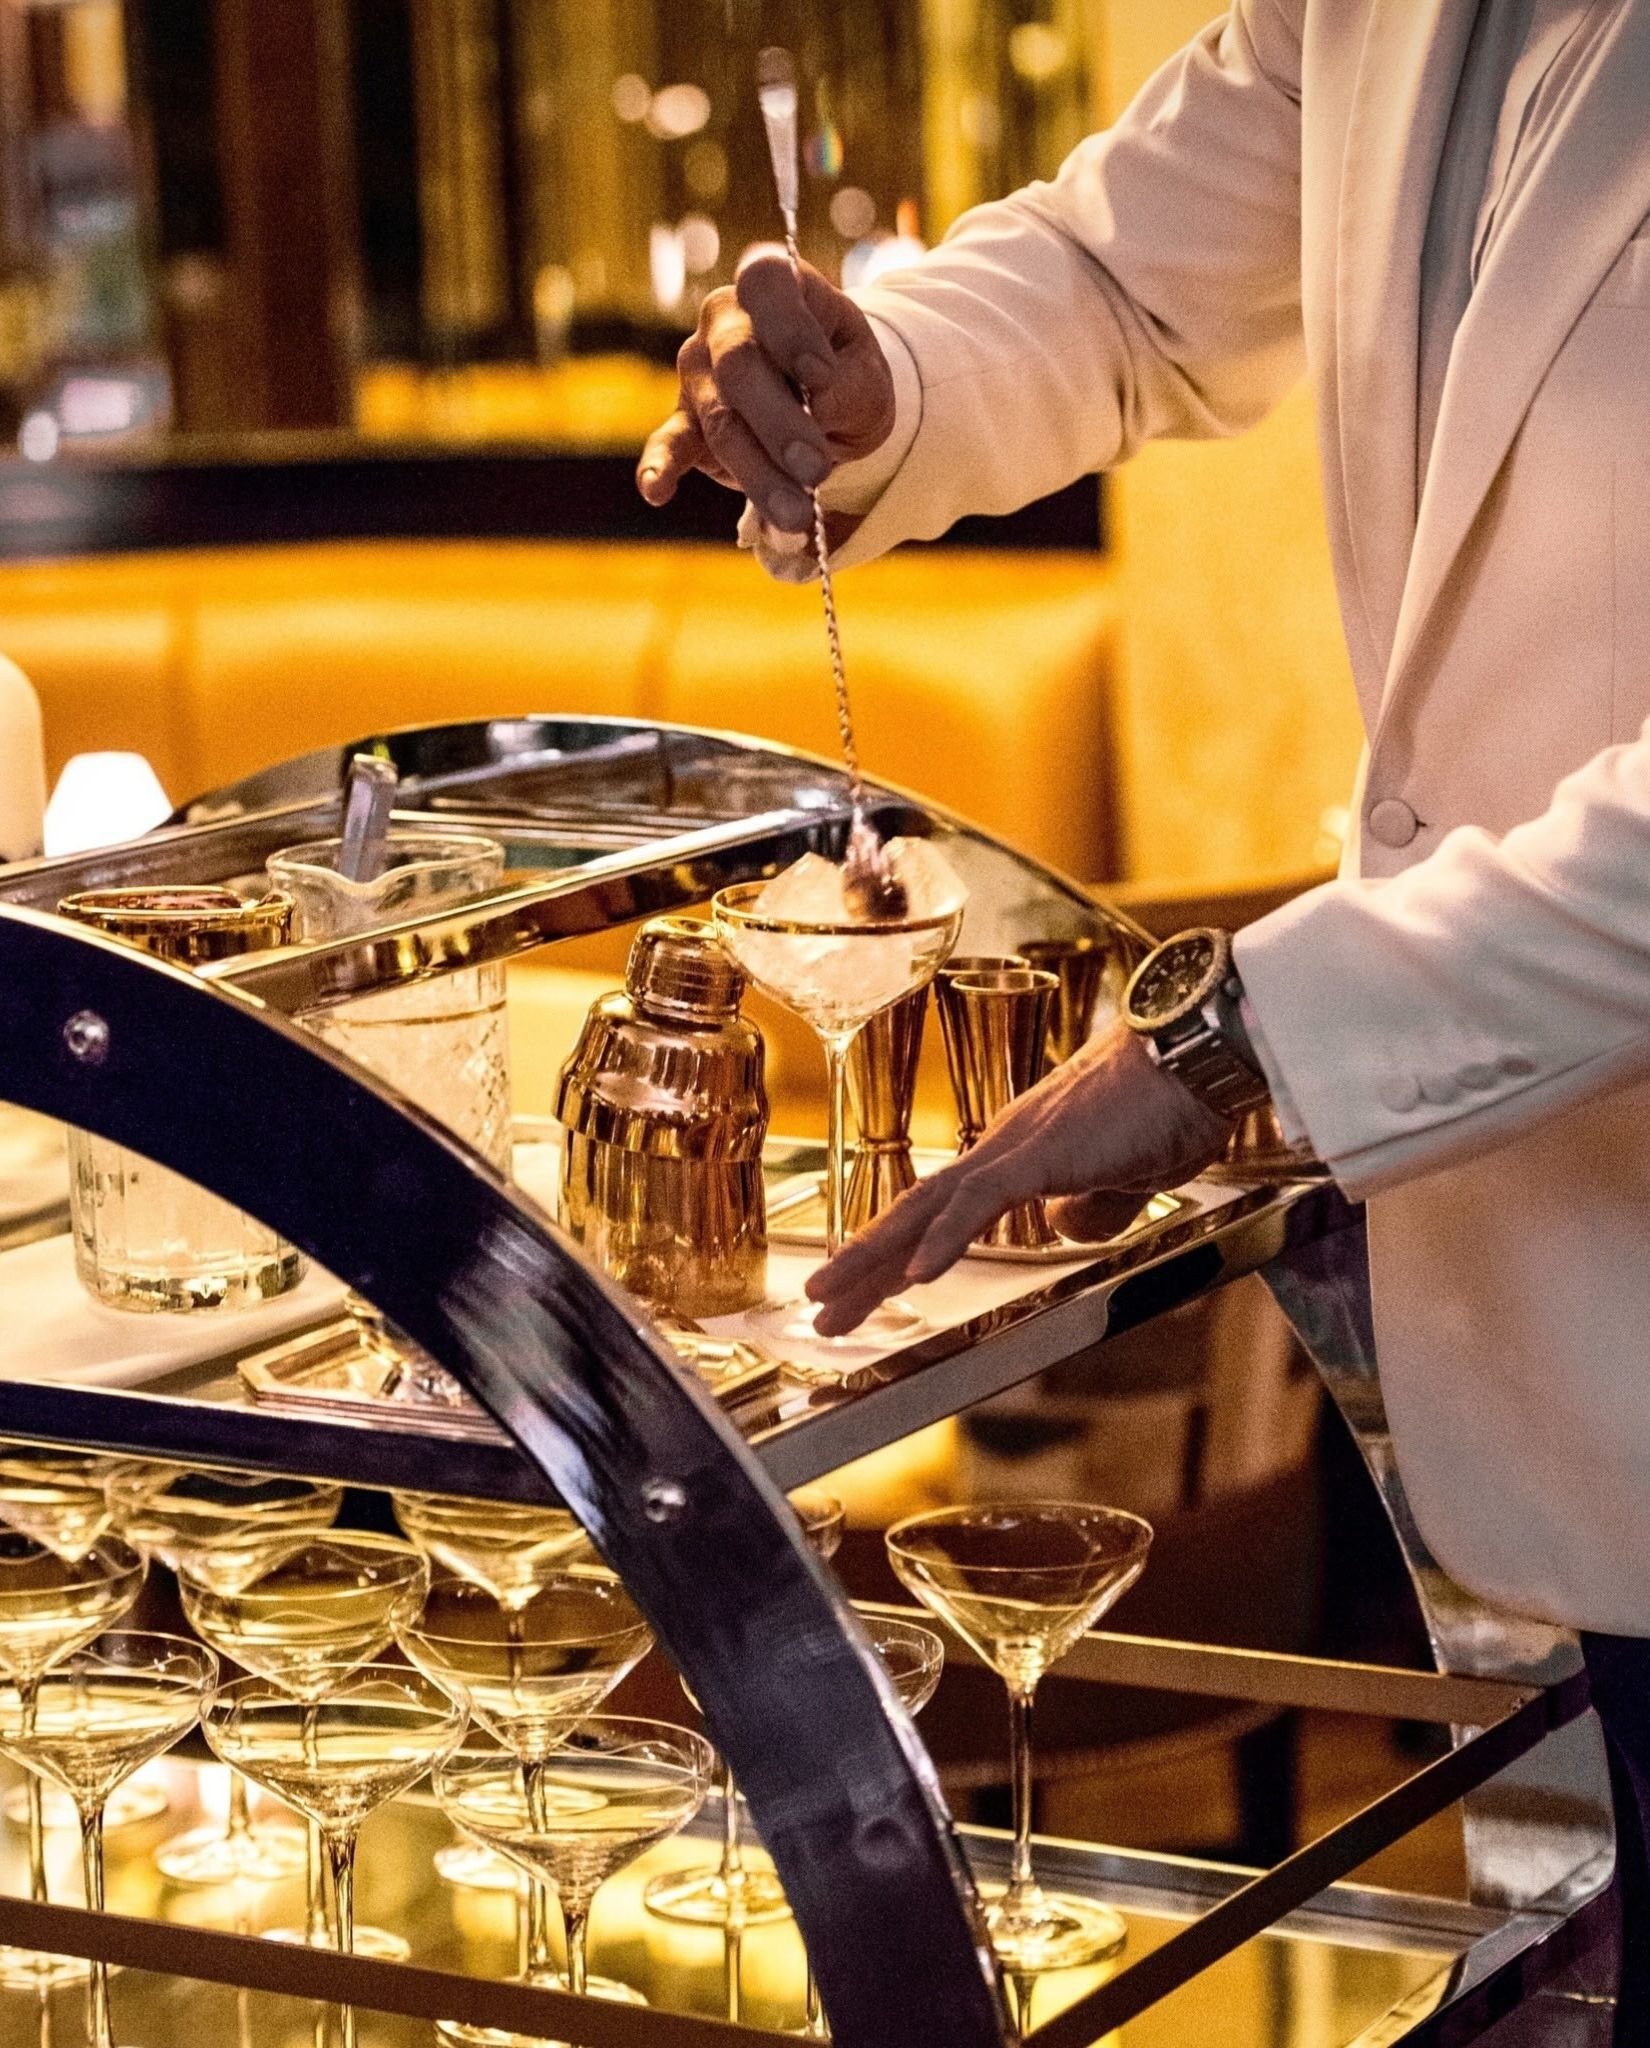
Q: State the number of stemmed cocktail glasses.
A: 13